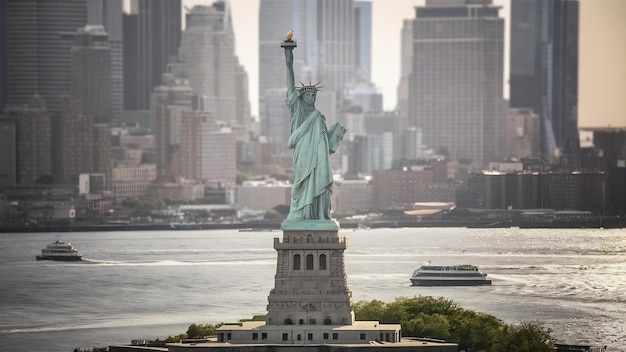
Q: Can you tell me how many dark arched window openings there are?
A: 3